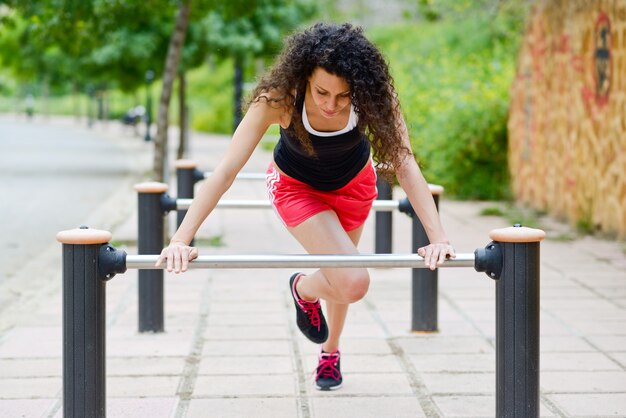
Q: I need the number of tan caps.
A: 5